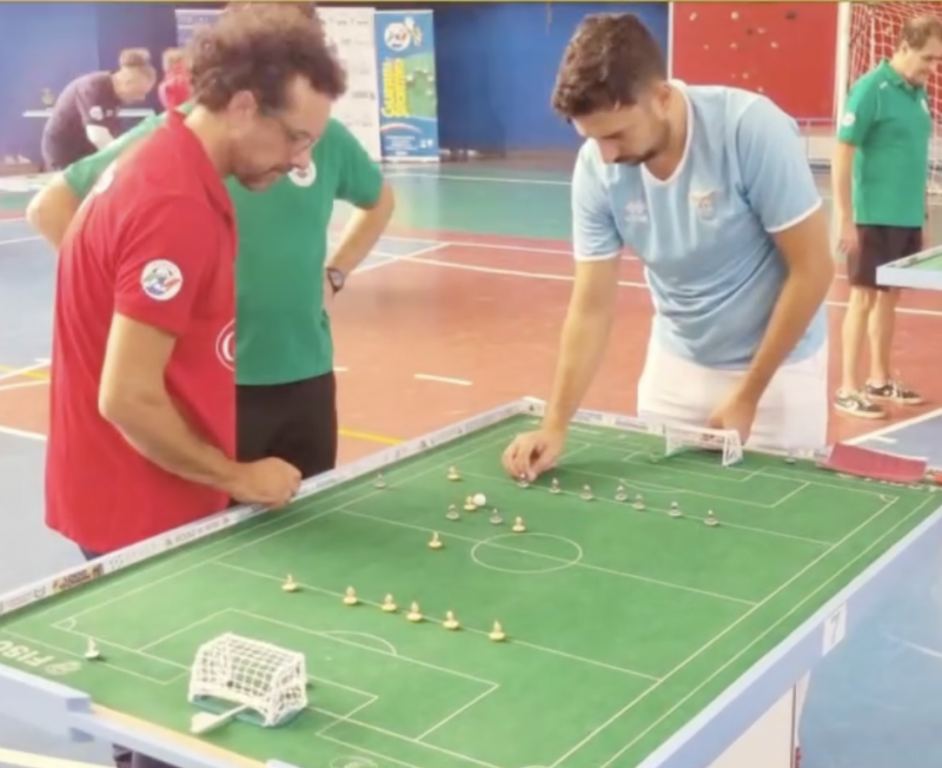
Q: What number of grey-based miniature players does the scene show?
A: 10